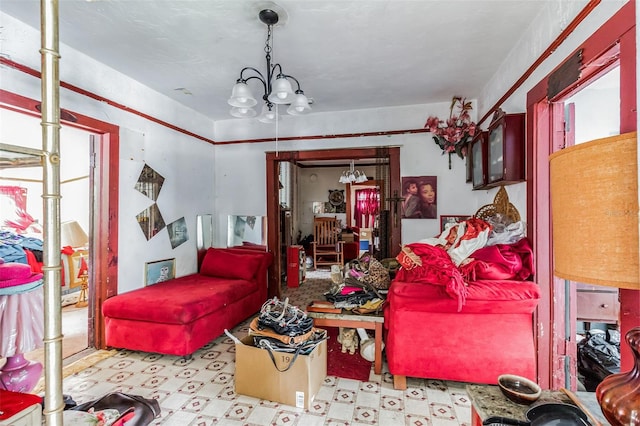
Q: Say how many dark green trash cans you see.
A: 0